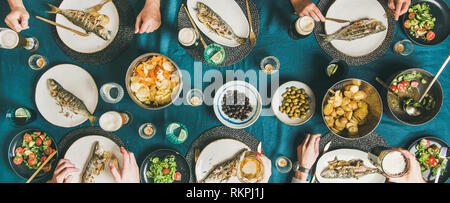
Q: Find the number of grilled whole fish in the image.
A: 7